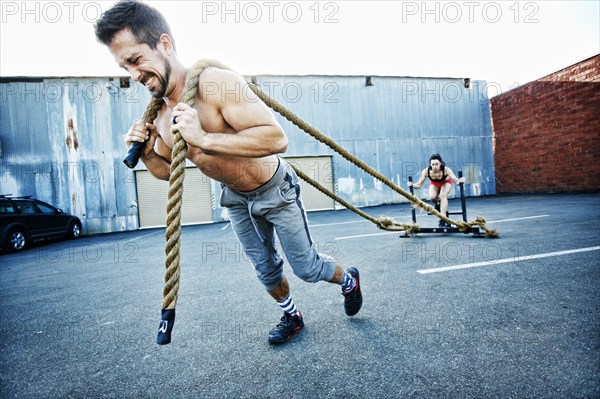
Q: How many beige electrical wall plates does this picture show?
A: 0